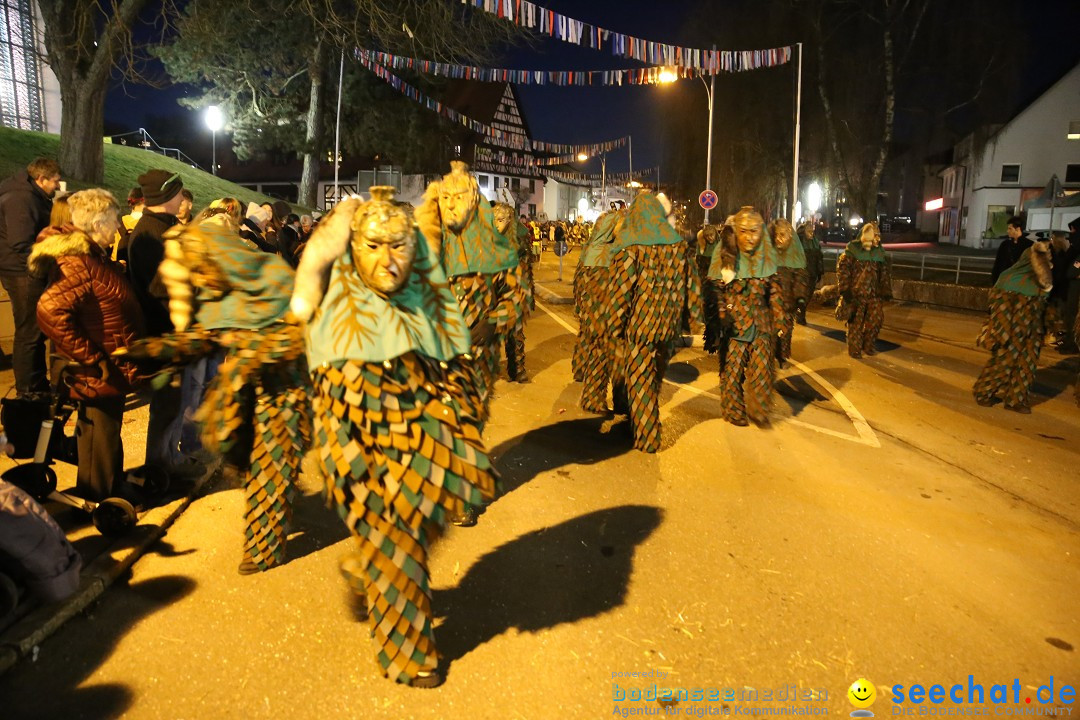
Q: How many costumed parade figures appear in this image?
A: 12